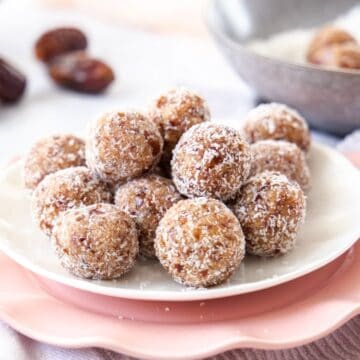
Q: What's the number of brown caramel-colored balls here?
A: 13